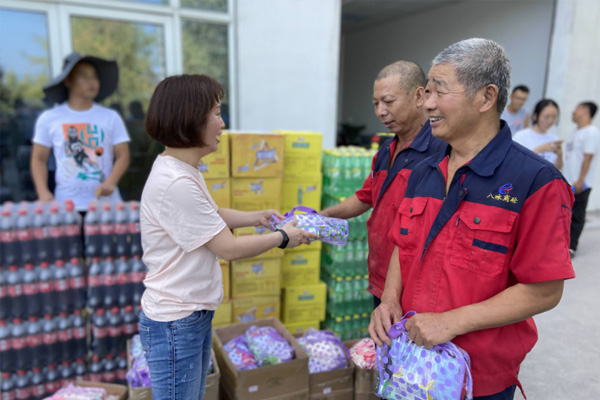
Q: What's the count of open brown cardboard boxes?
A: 5